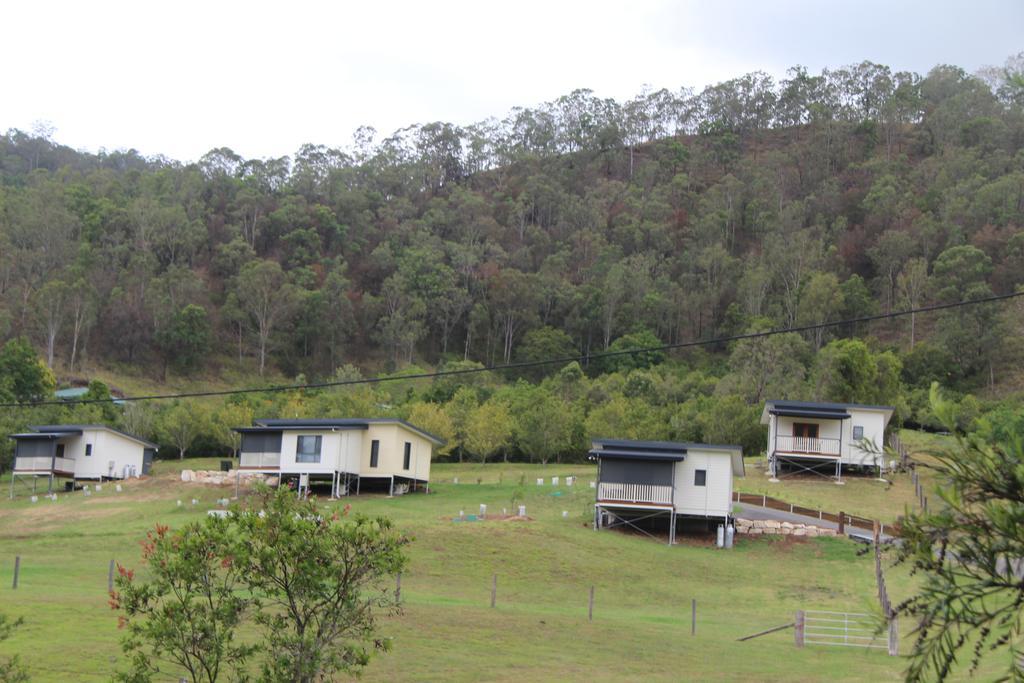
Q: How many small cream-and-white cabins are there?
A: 4